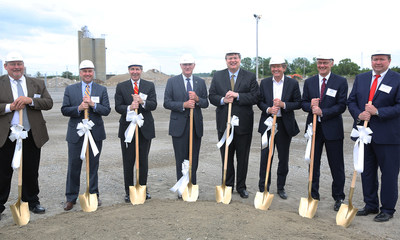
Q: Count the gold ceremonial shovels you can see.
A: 8